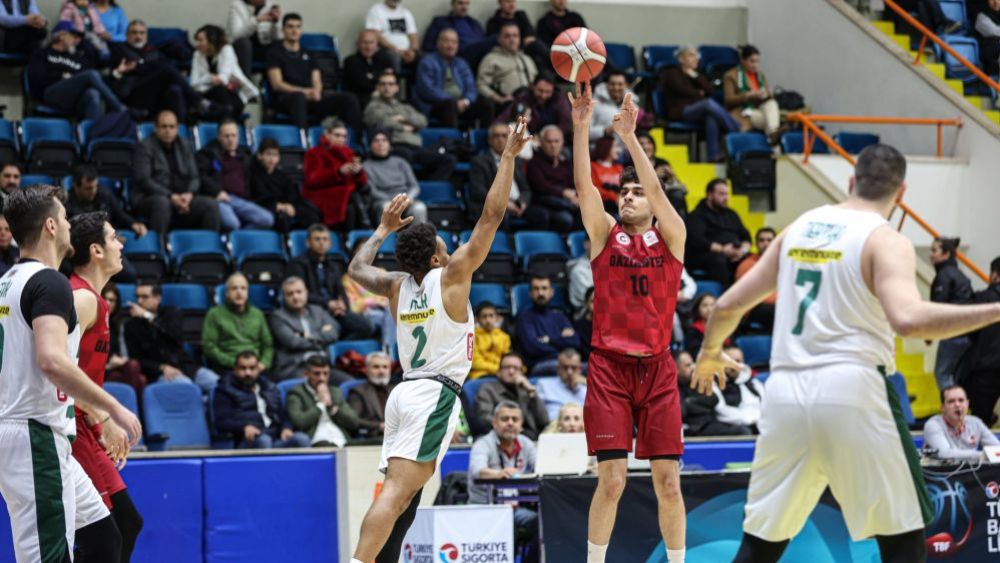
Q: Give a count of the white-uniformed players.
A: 3